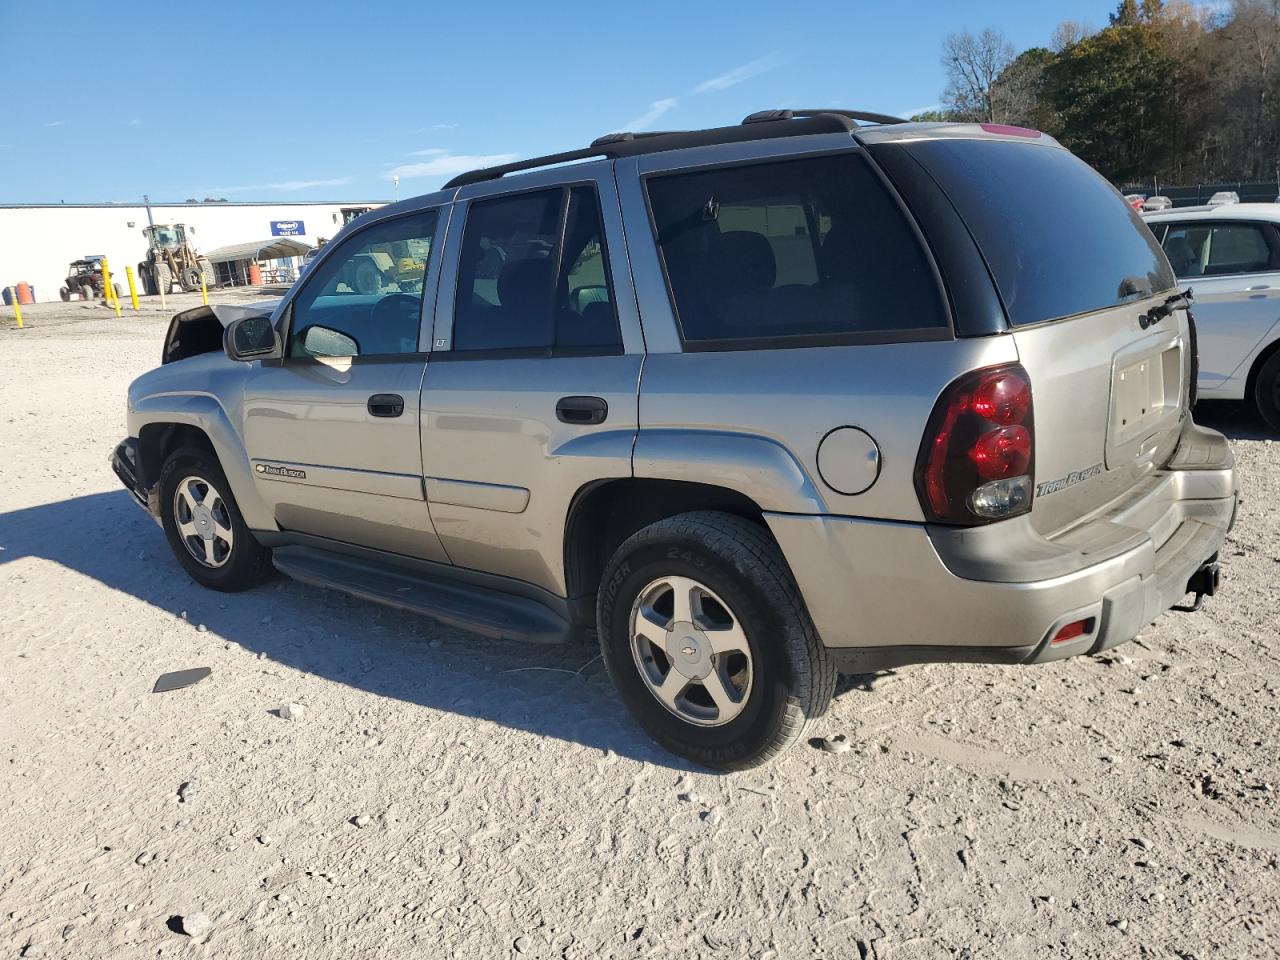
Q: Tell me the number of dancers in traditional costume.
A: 0